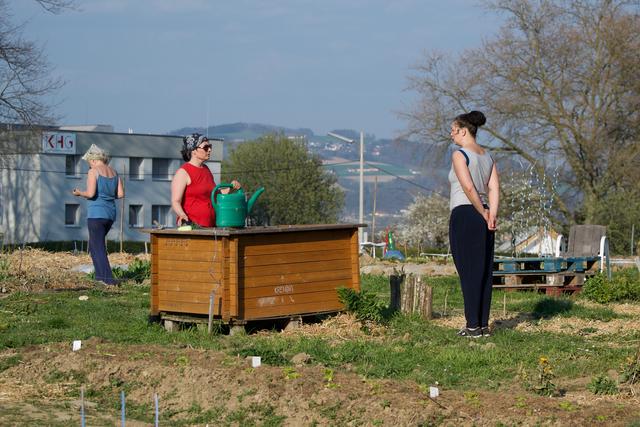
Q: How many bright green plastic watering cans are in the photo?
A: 1